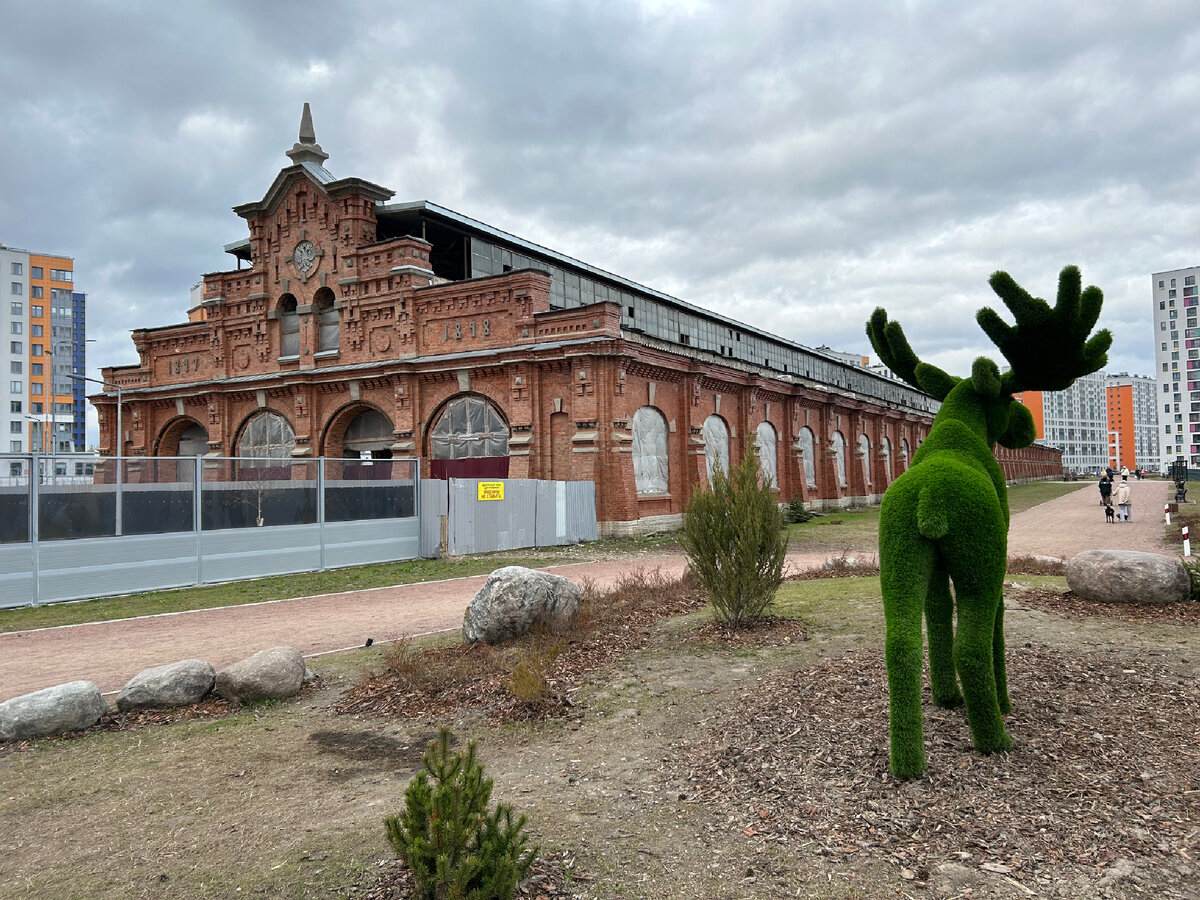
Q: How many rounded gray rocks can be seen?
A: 5